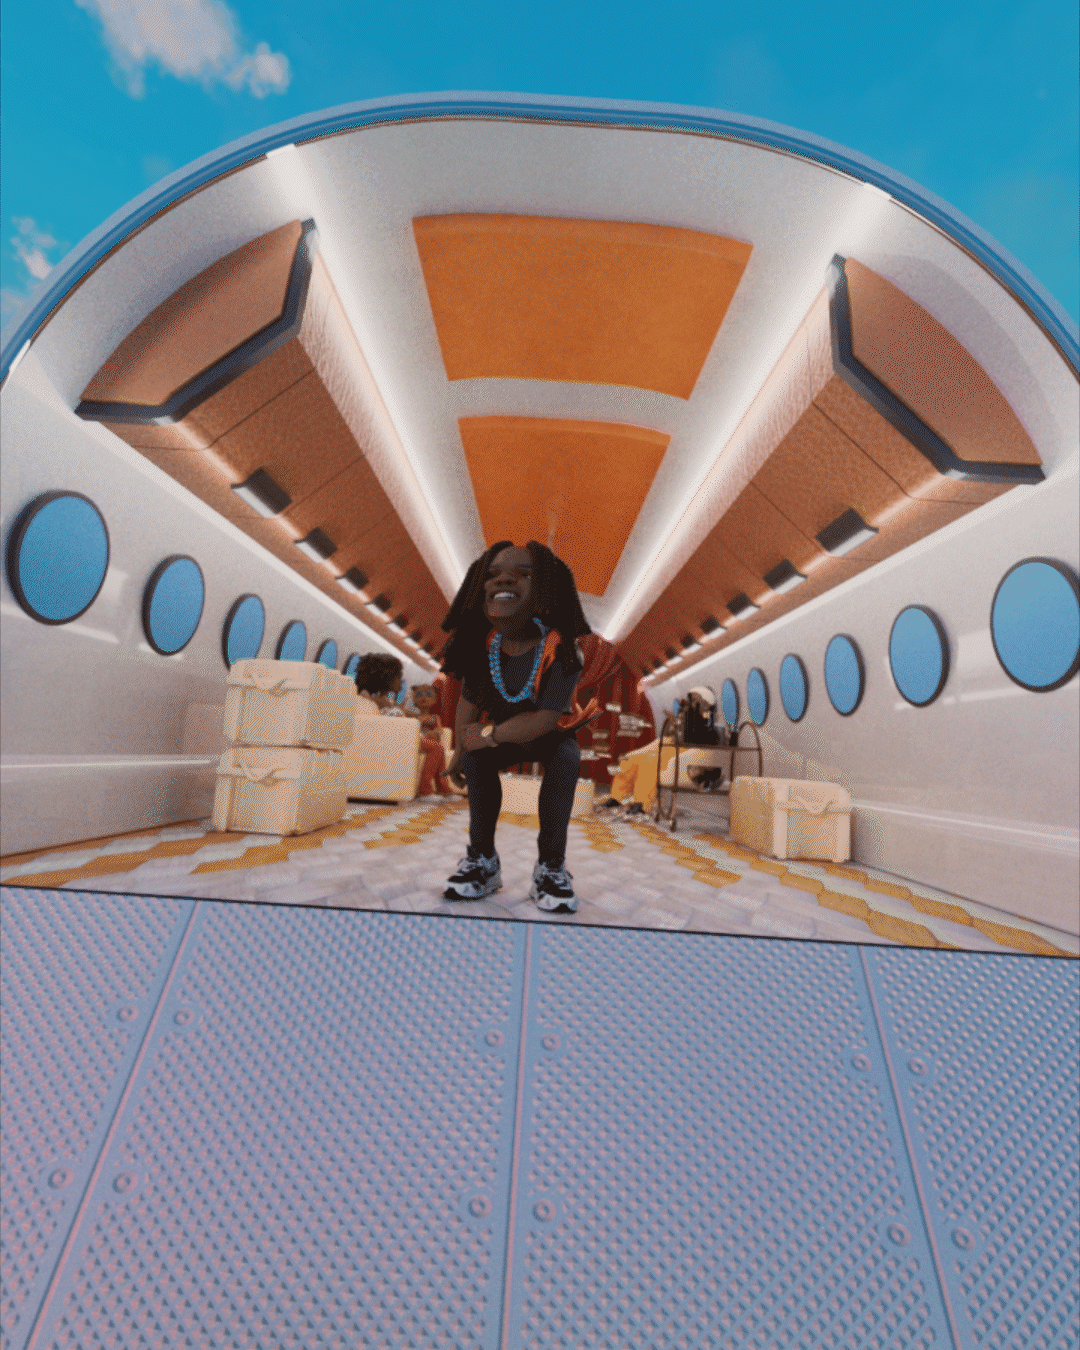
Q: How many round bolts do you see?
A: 12